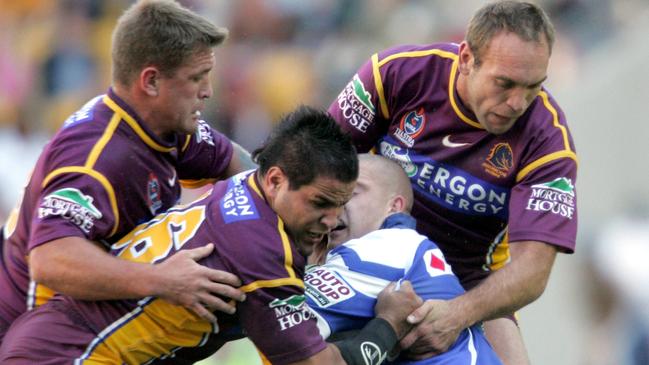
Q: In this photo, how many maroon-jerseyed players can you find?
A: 3